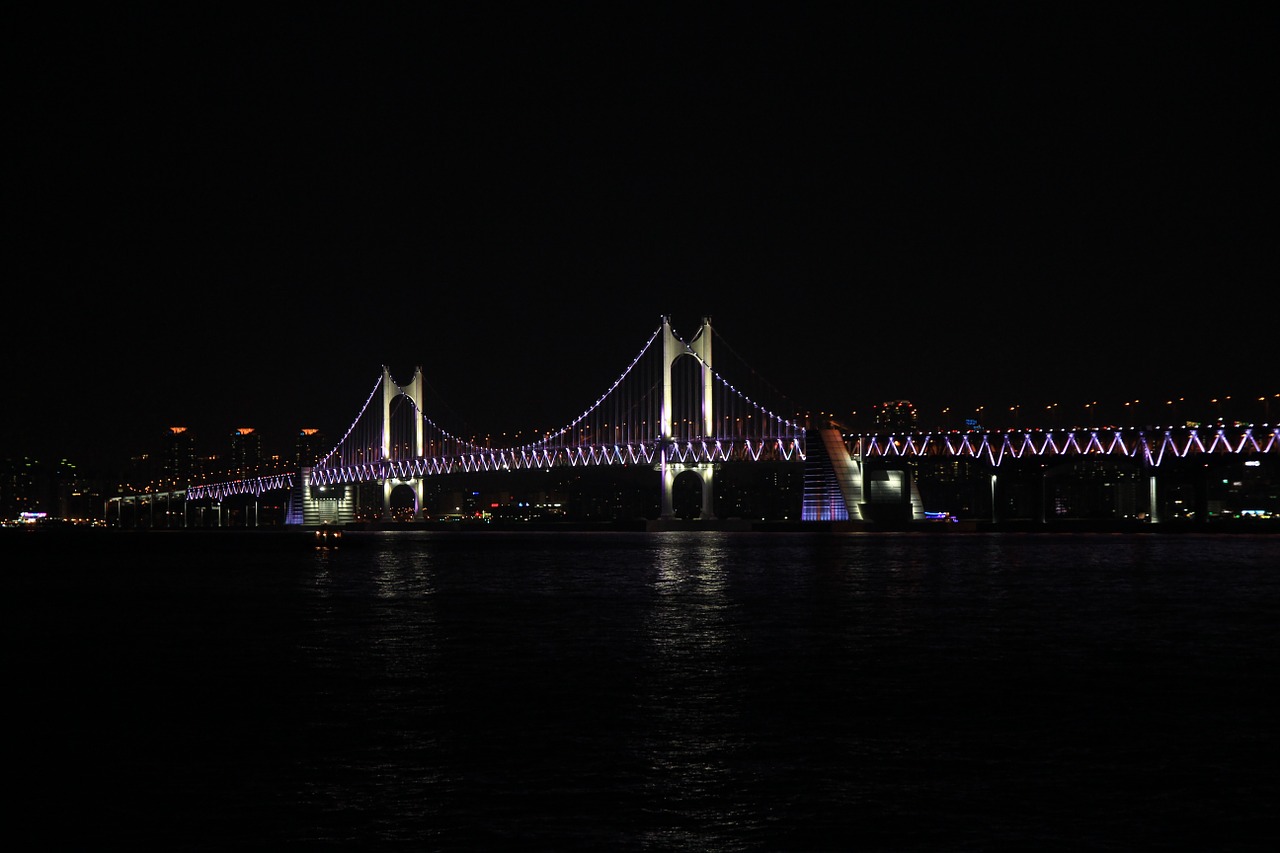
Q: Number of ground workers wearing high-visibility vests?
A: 0